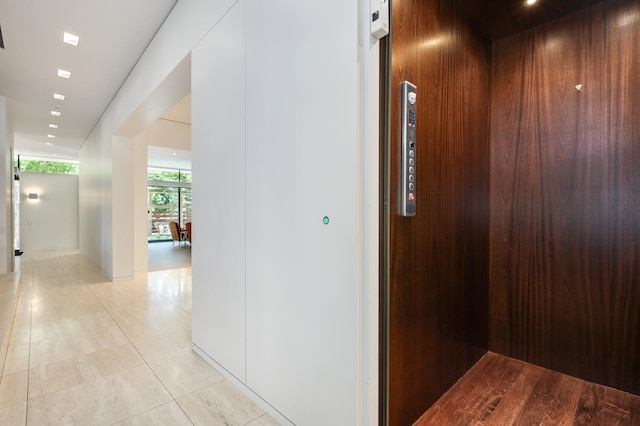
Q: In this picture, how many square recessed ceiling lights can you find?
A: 7